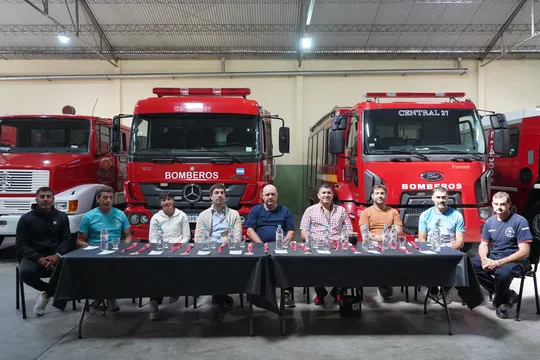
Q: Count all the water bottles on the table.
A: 12